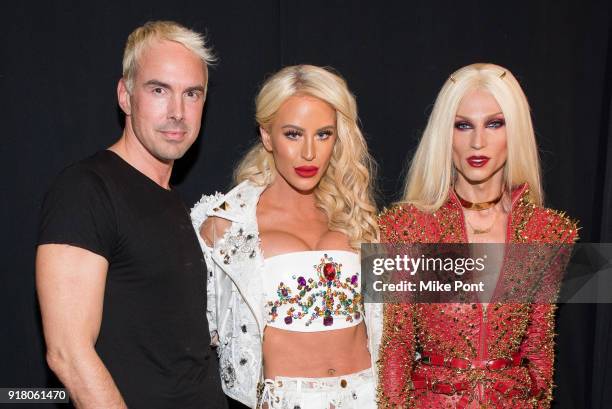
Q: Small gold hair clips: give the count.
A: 2